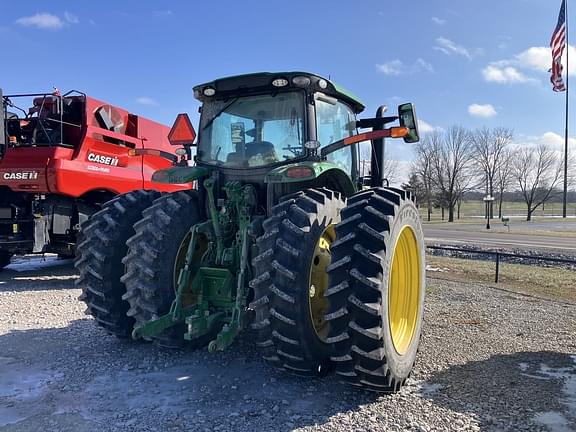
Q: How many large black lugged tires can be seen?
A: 4